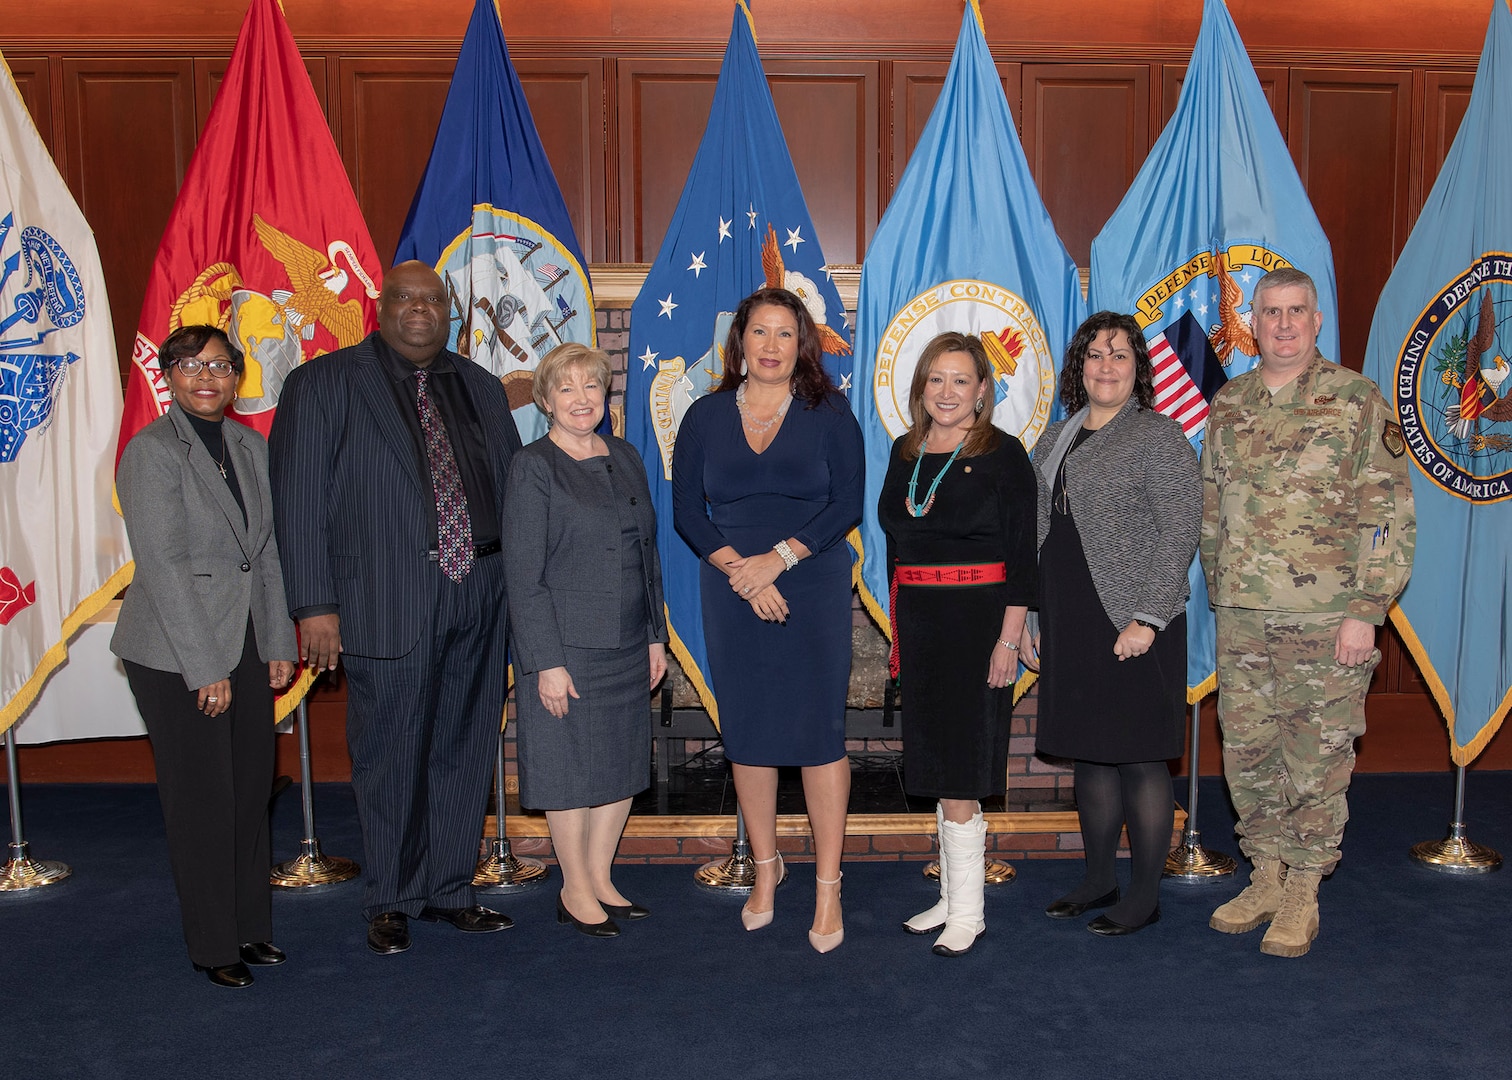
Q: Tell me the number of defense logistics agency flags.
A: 1